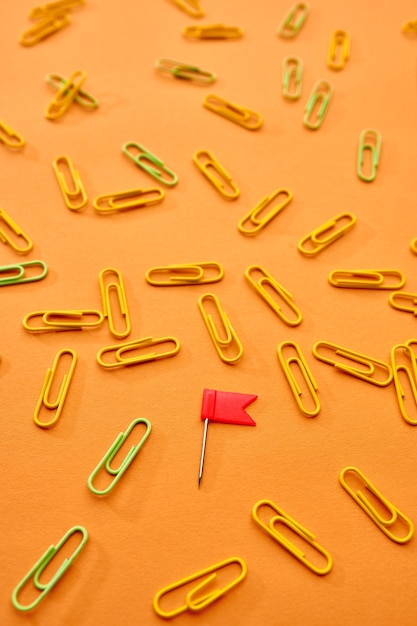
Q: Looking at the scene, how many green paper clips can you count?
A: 10